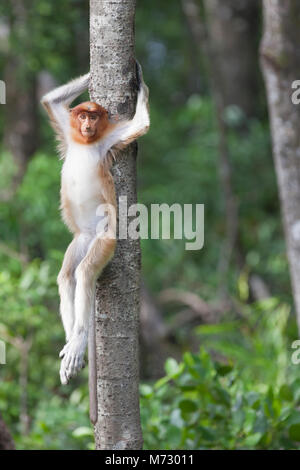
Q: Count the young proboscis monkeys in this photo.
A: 1